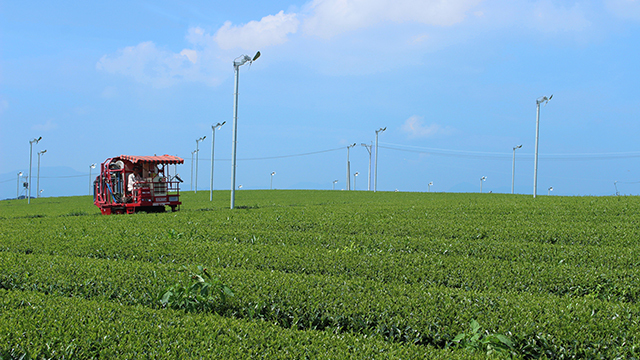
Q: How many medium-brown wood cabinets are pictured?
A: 0